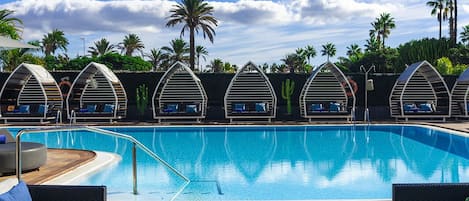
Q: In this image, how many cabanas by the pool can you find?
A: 7